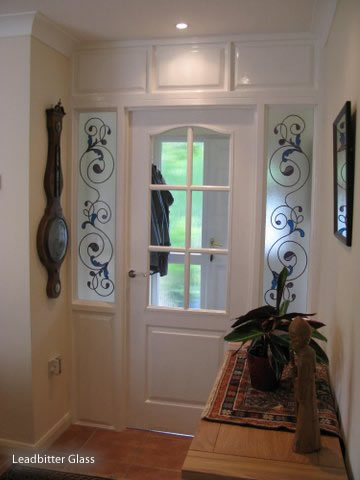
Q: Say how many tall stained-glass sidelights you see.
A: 2